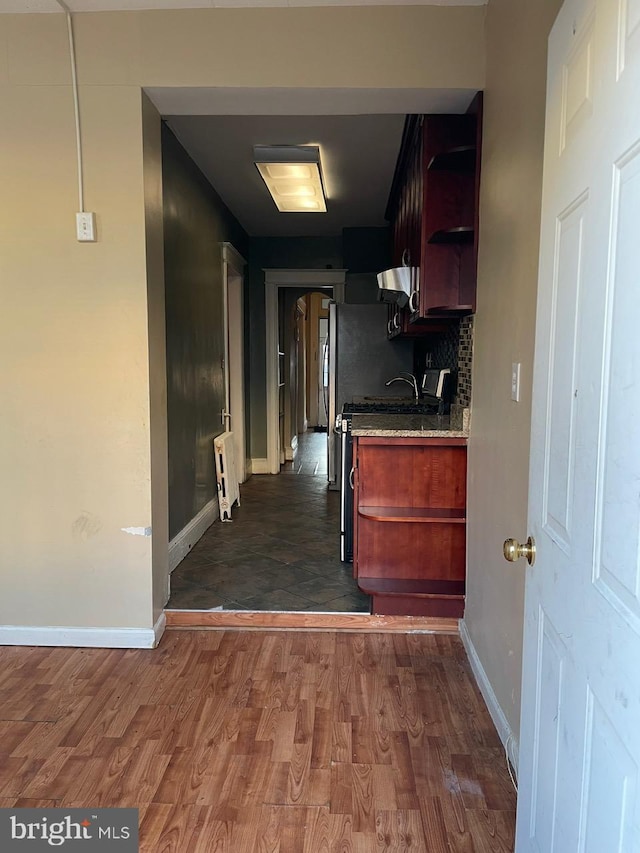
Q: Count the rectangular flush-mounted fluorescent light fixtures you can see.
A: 1